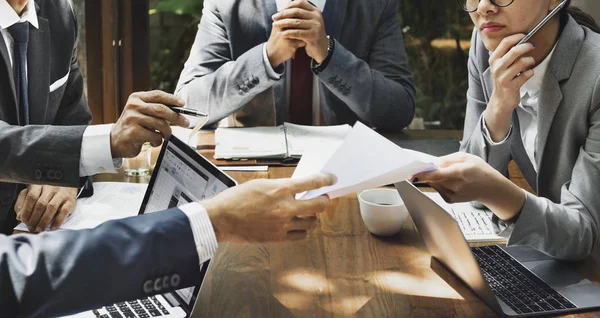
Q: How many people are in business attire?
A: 4